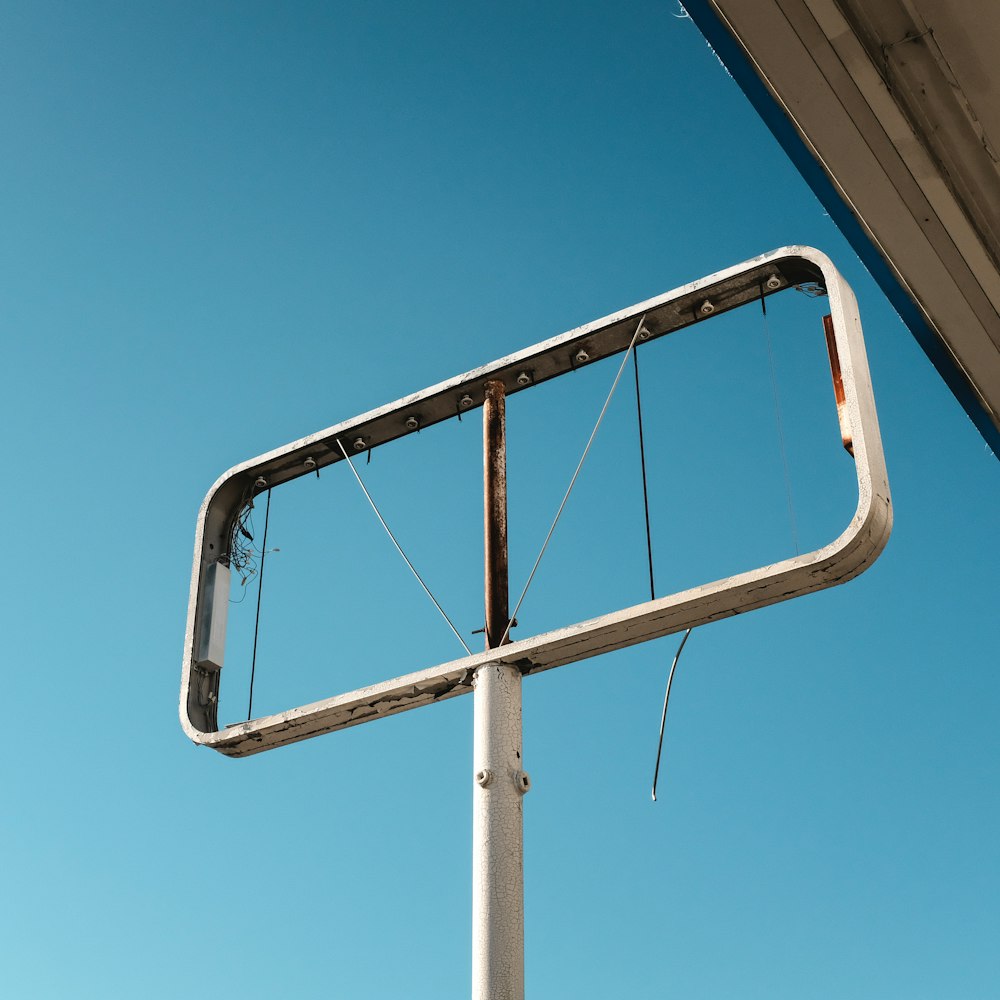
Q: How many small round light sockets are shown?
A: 10